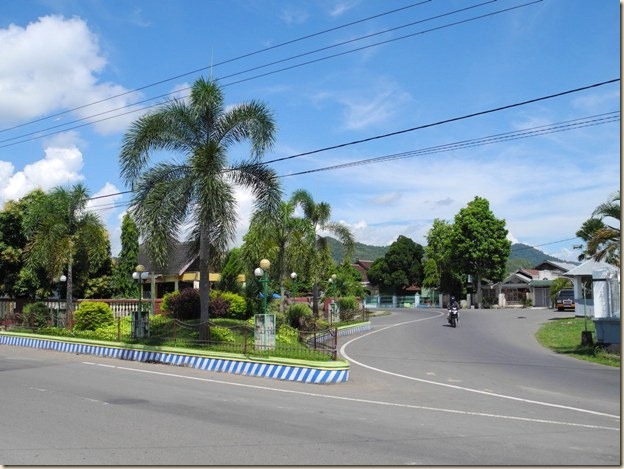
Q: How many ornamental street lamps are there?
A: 5